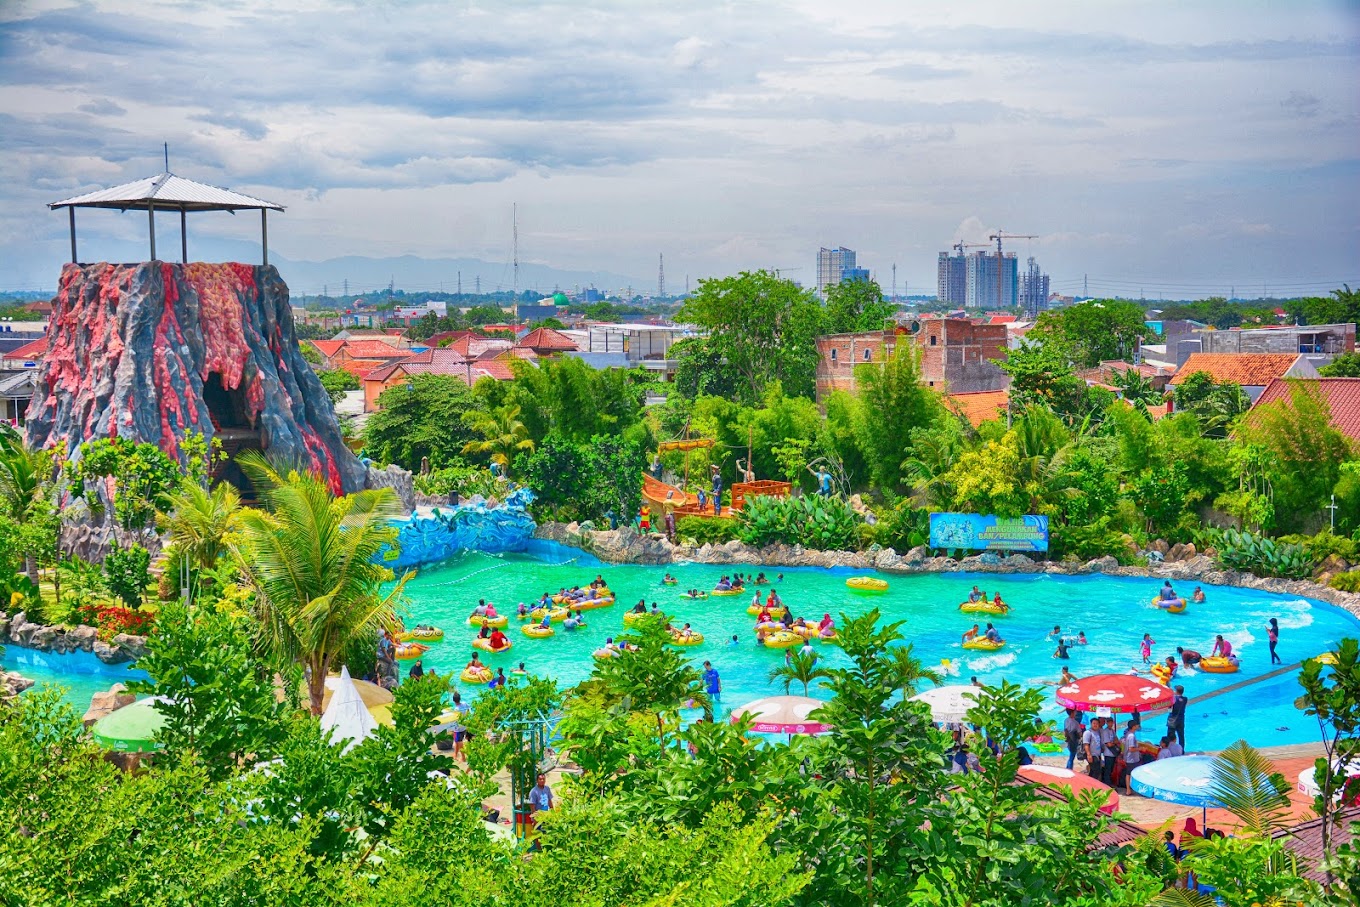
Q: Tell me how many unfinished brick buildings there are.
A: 1